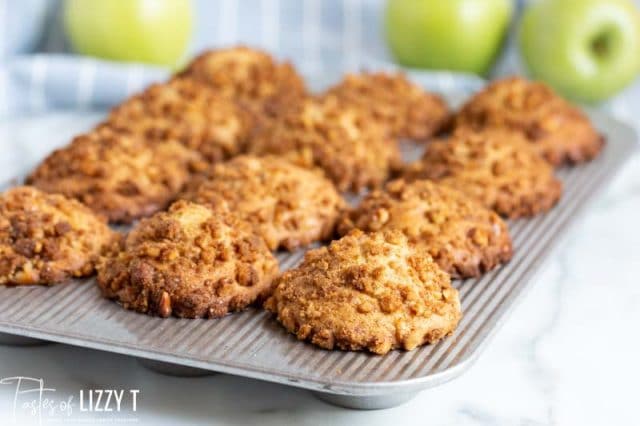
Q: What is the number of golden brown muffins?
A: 12